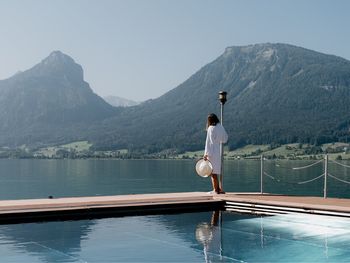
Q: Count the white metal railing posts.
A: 2